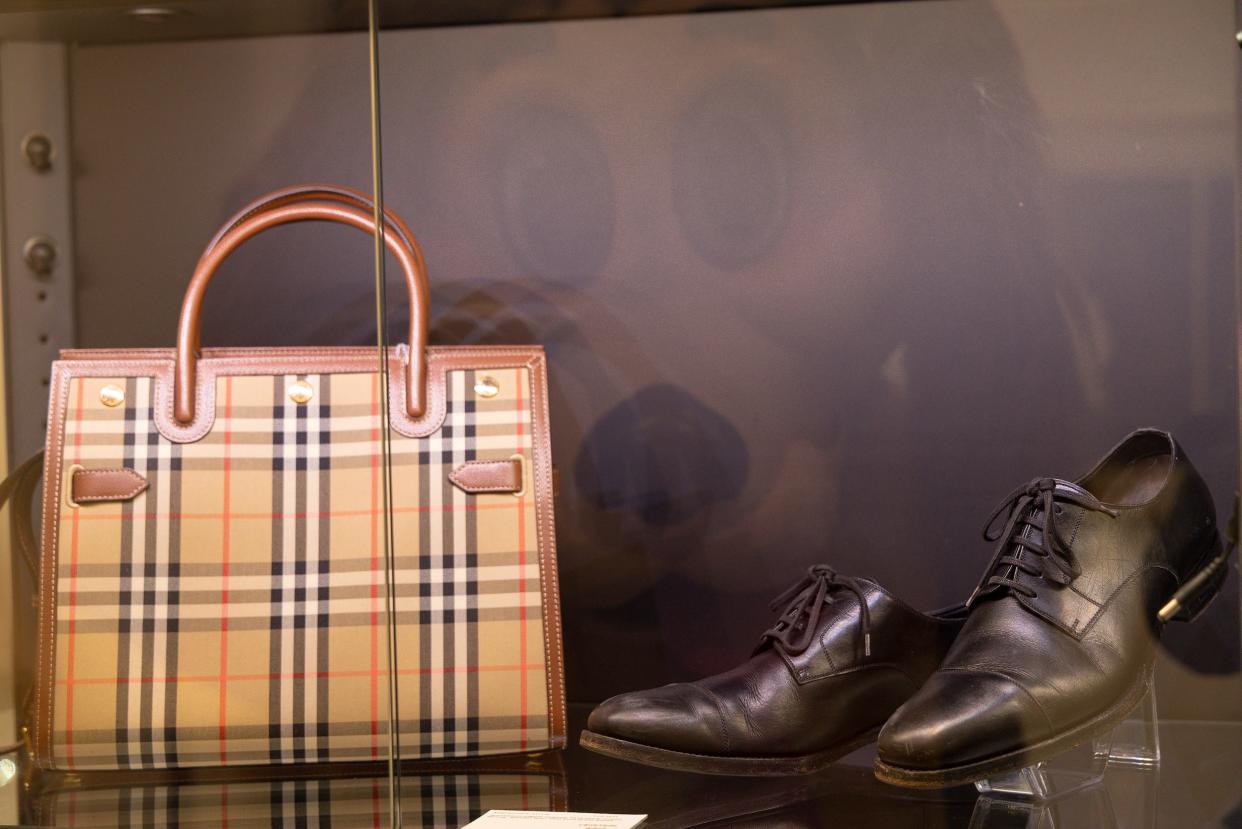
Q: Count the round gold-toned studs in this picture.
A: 3